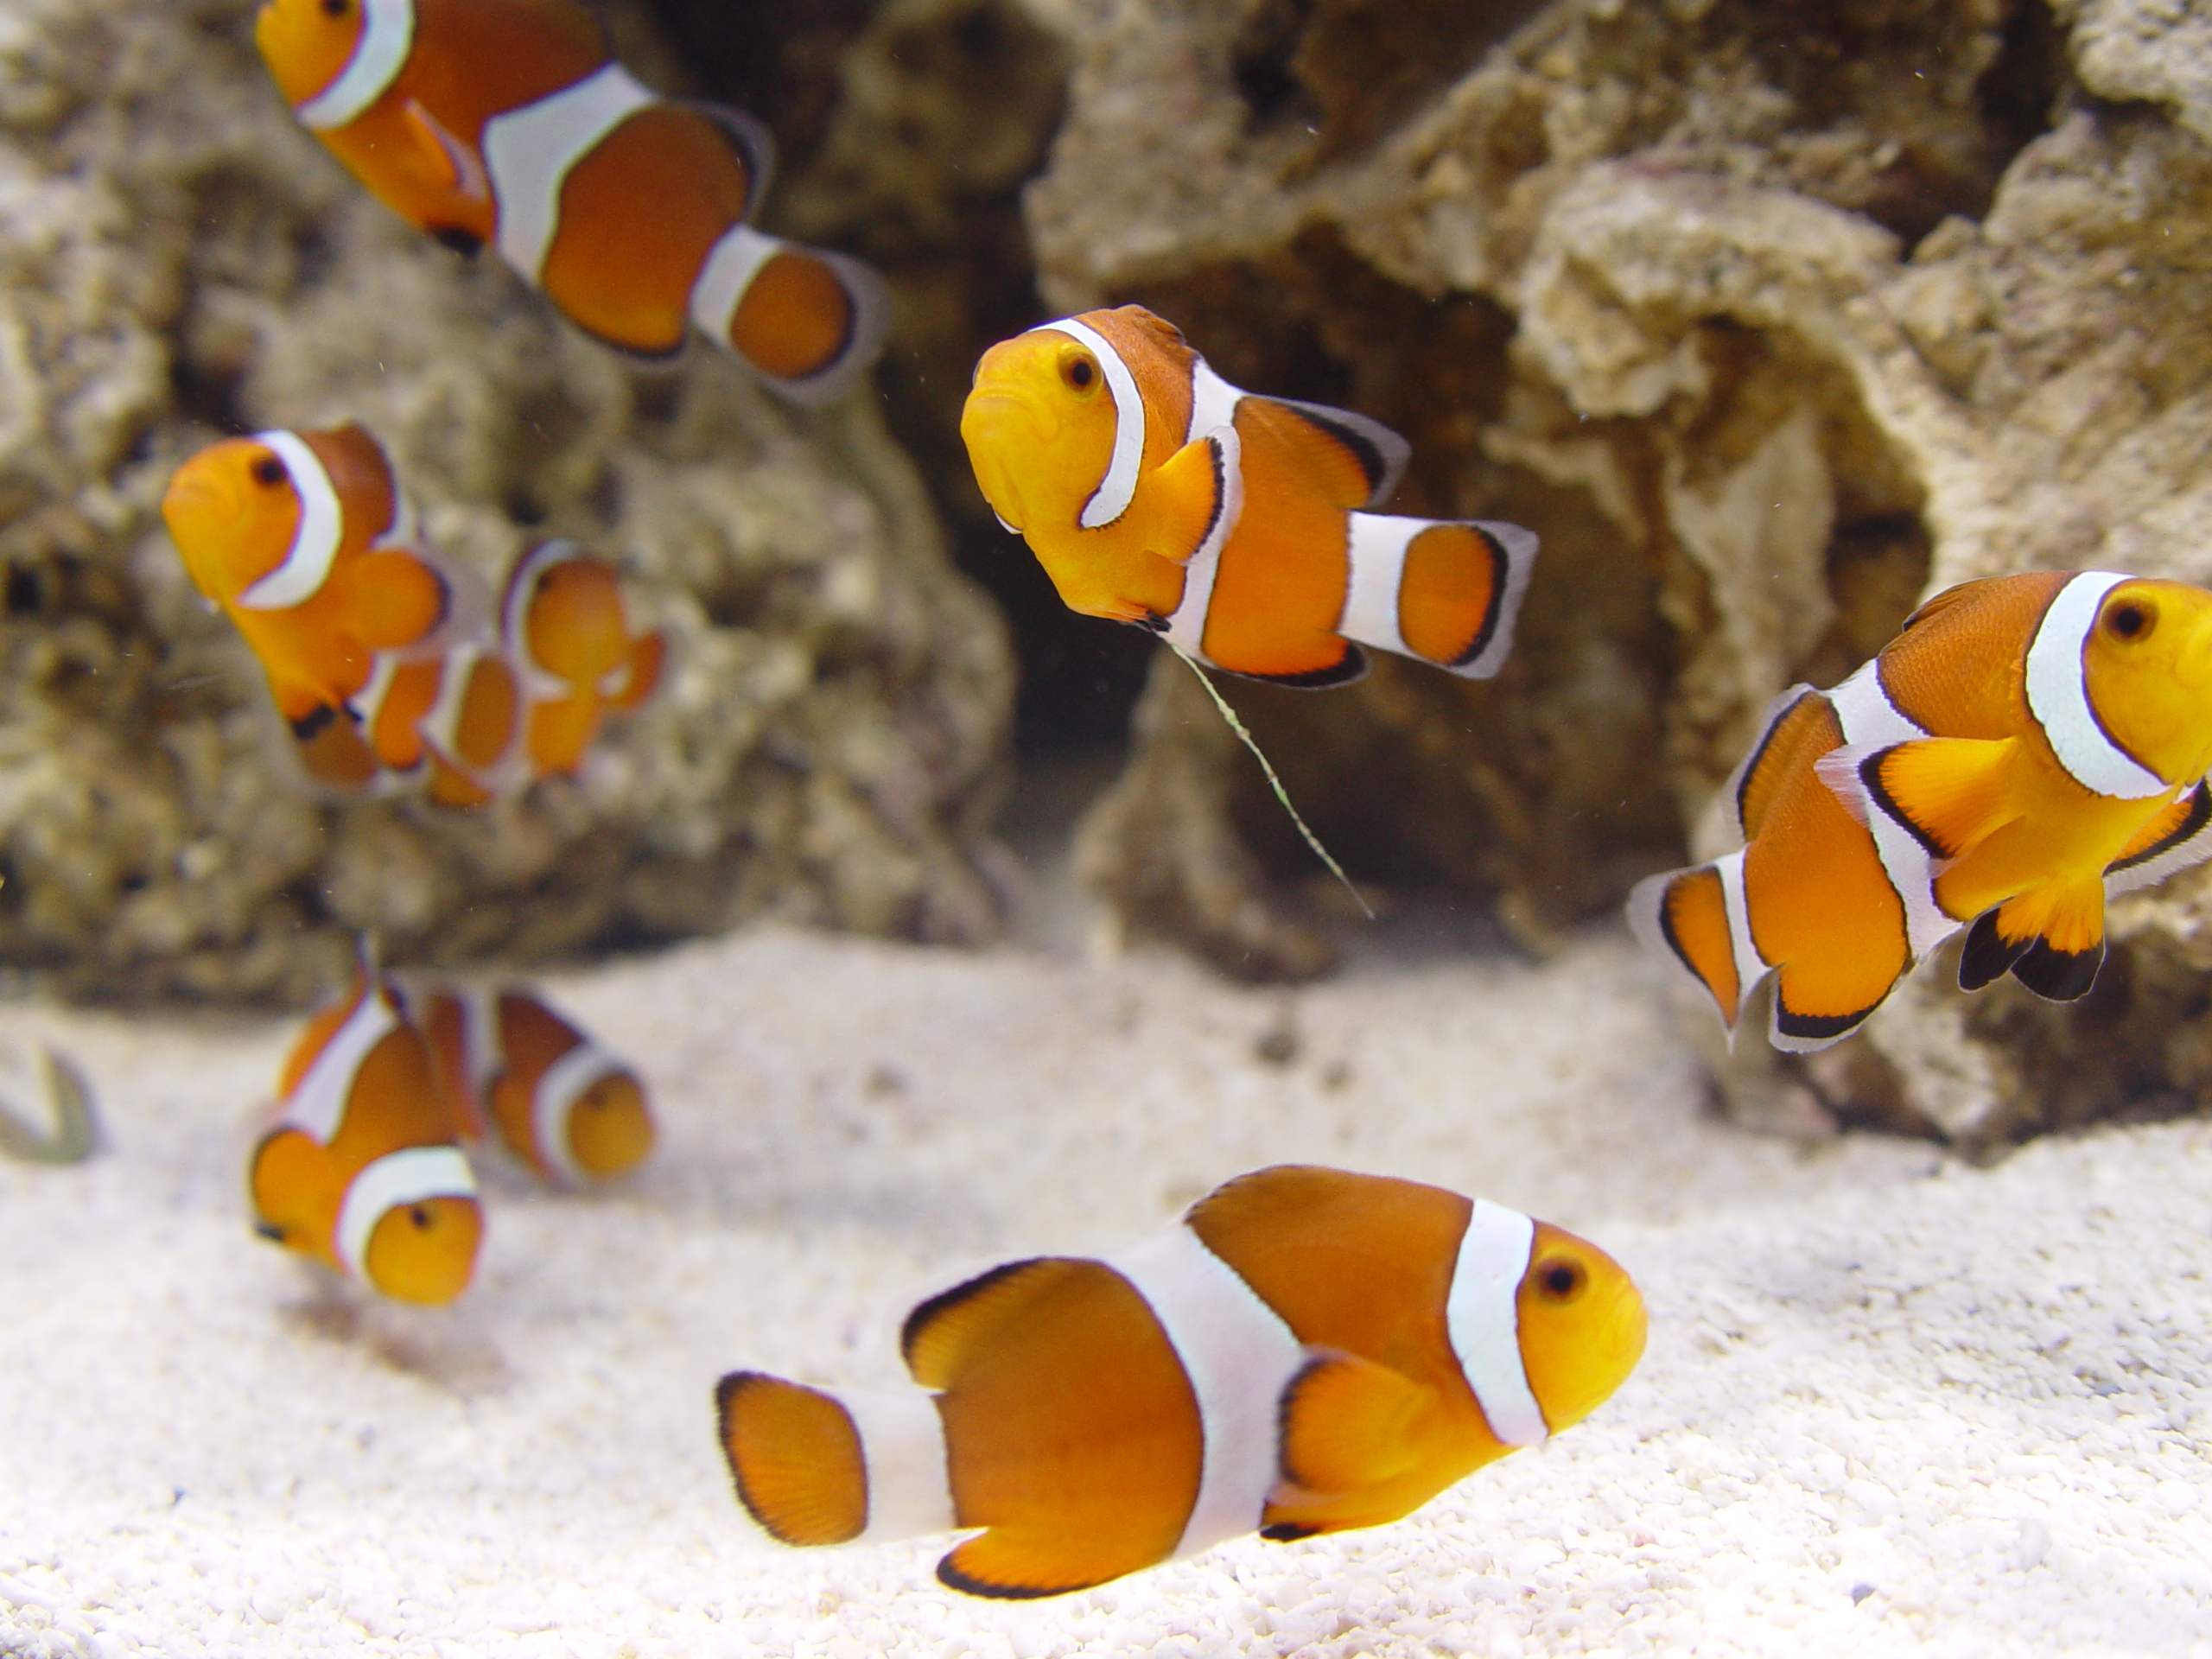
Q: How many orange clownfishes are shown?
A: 8